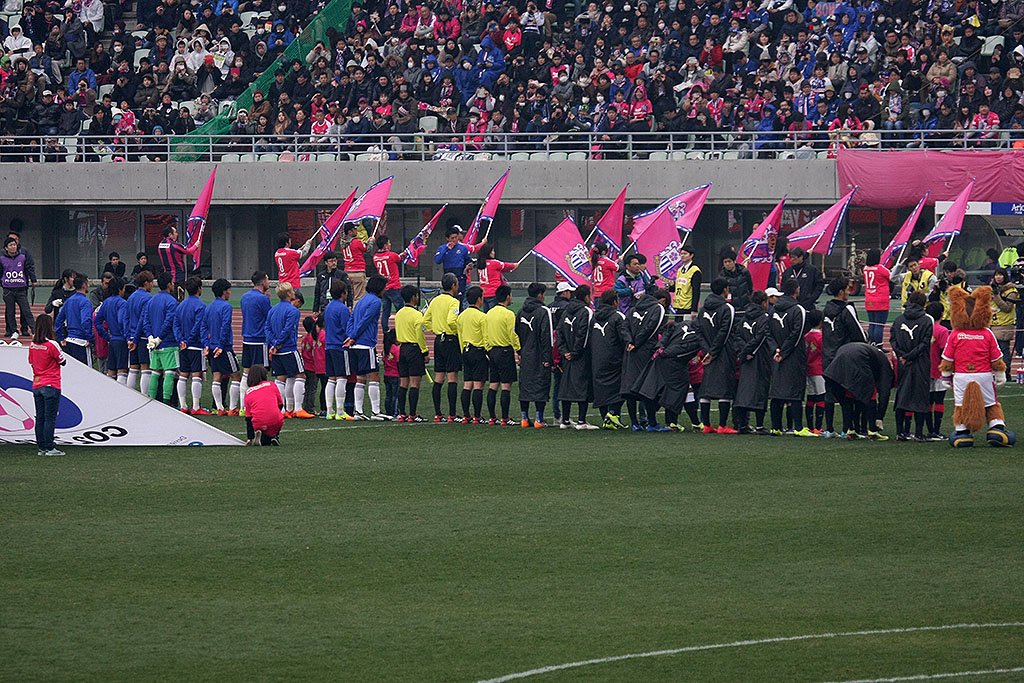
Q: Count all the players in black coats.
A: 11